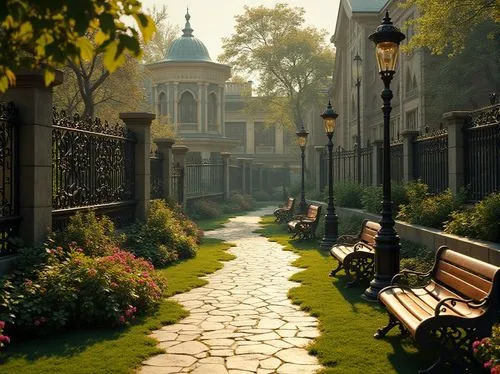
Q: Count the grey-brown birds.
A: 0